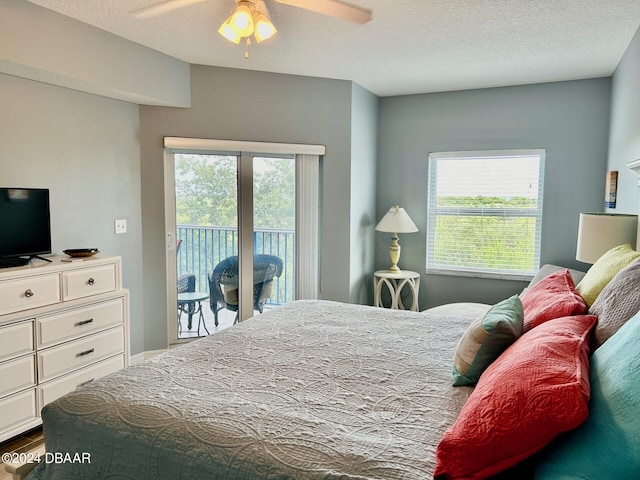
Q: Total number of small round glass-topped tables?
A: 1